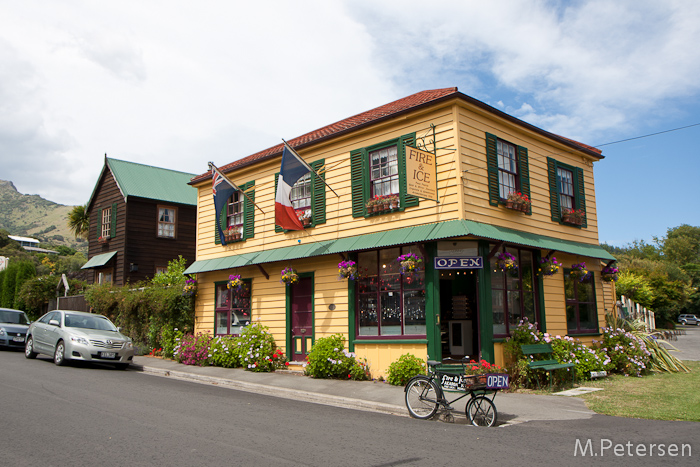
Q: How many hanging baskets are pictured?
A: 9